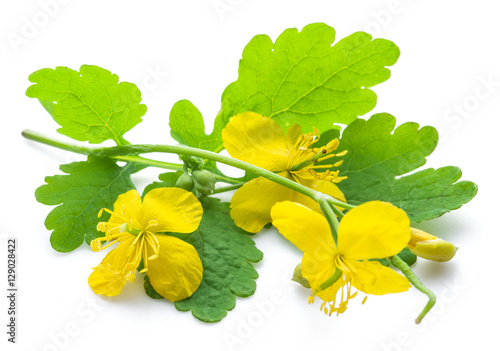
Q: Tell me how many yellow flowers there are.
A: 3